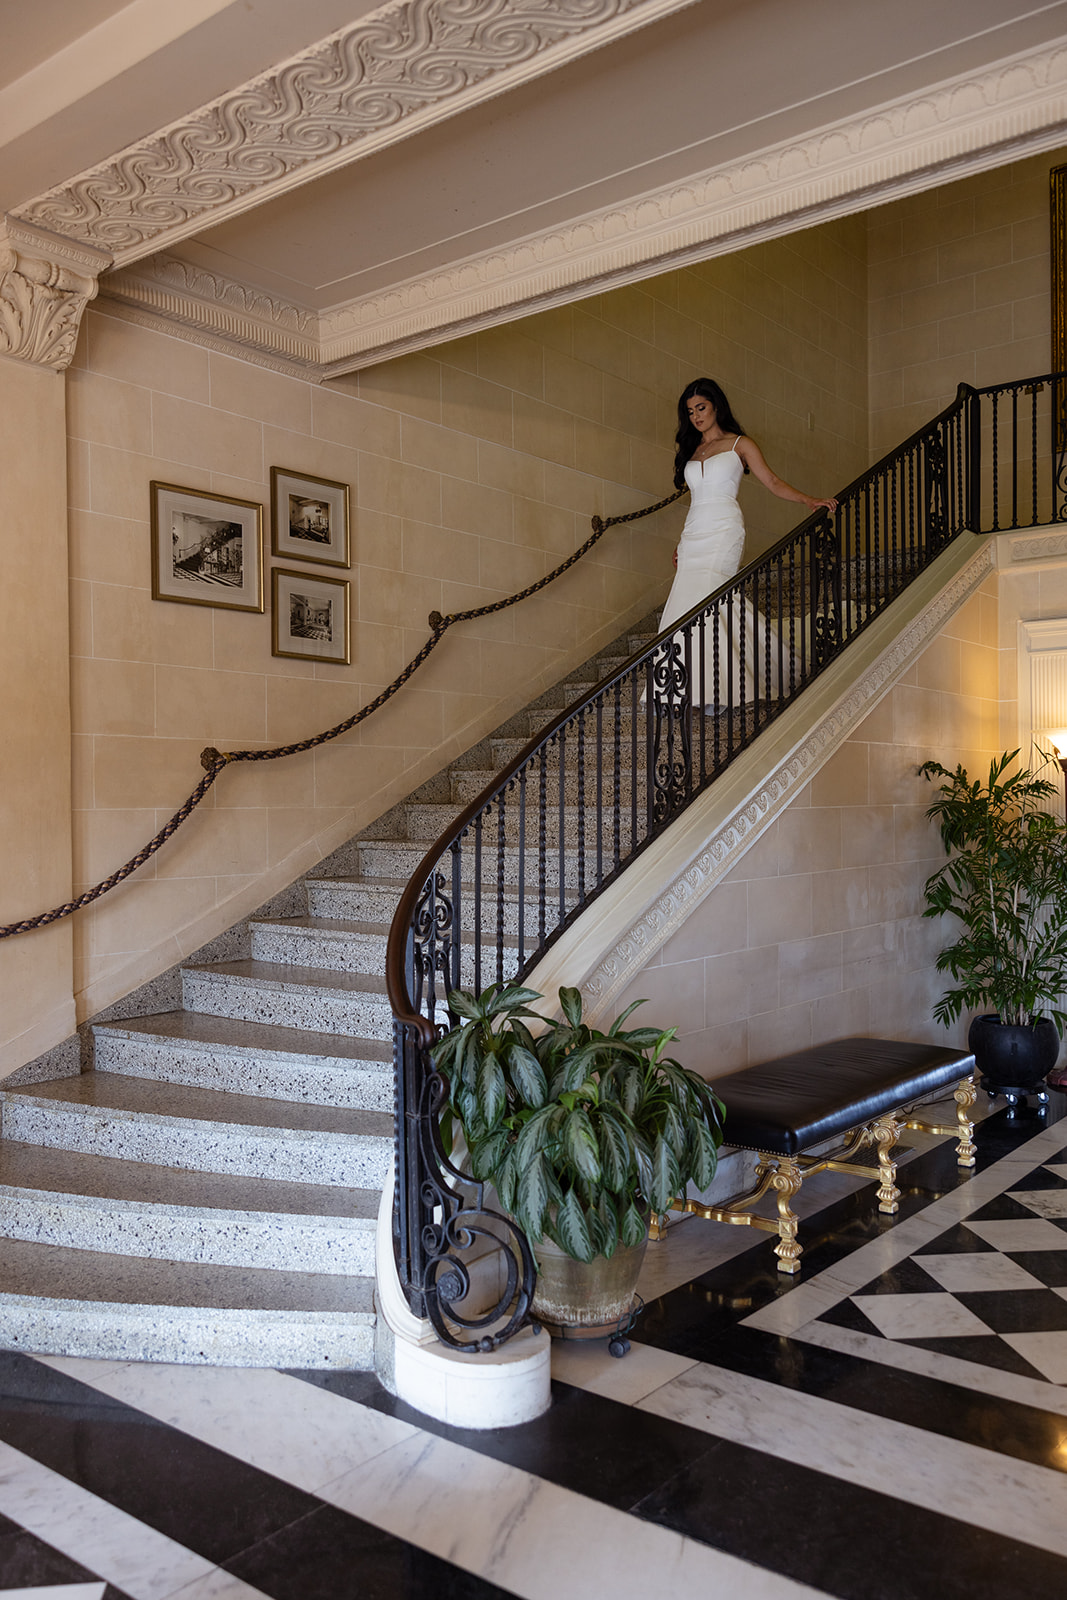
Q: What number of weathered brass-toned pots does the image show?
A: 1